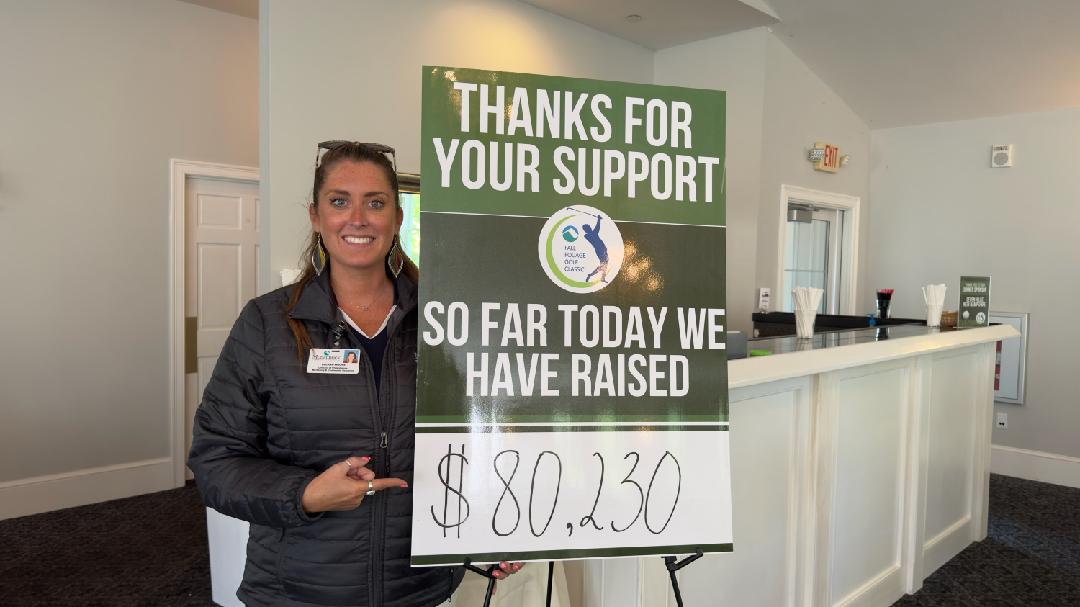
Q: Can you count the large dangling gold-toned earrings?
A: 2